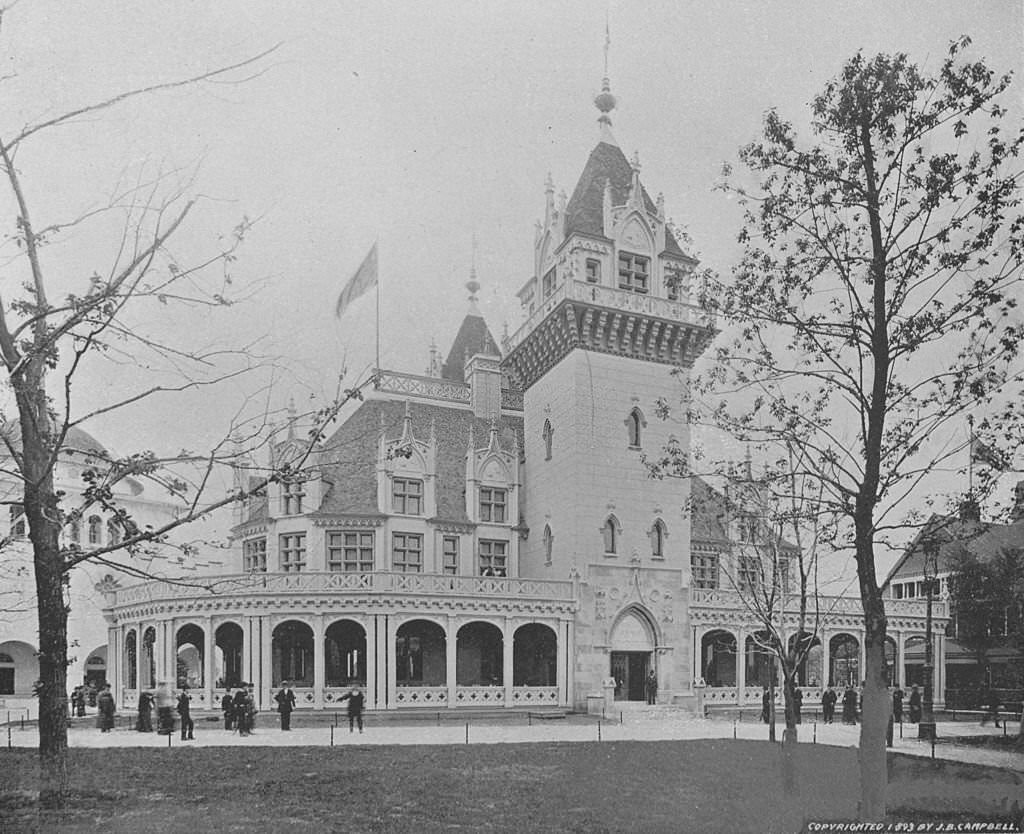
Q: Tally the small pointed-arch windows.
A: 5